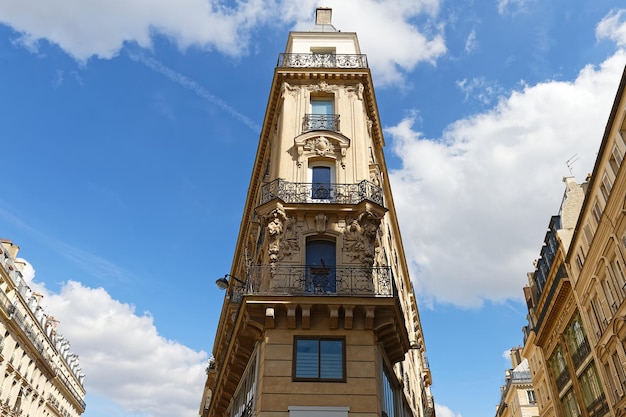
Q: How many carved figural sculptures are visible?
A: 2